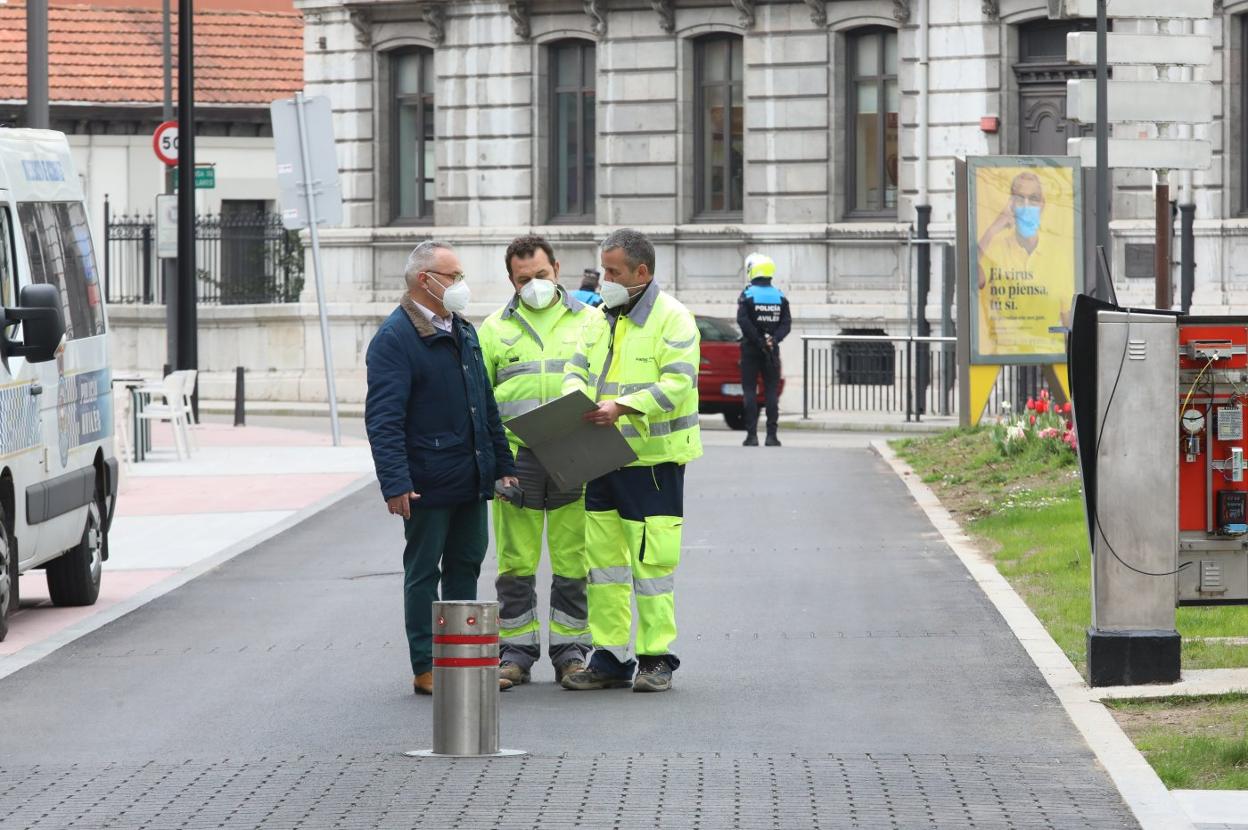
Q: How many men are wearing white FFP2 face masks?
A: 3